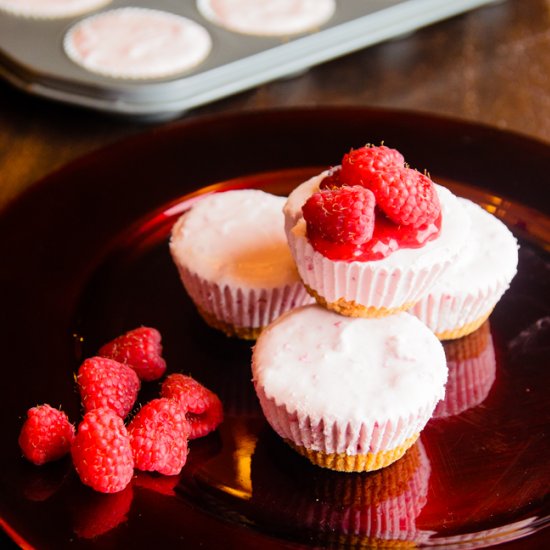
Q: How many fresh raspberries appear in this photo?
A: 9